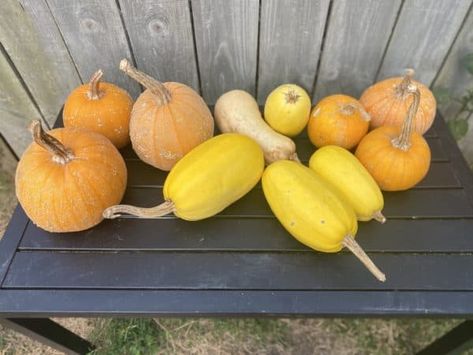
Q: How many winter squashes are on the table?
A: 11